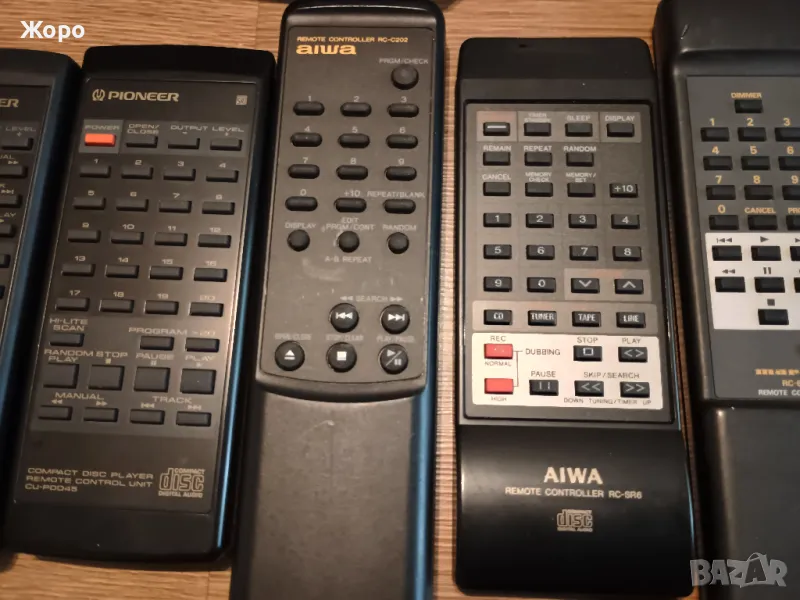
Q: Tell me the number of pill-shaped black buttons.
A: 12